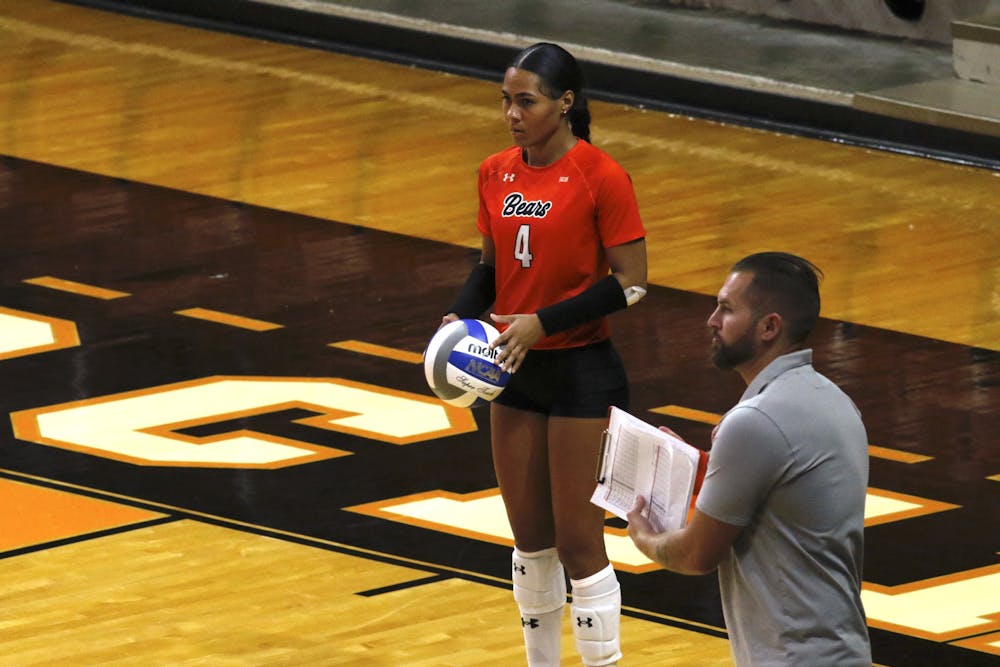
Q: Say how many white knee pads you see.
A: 2